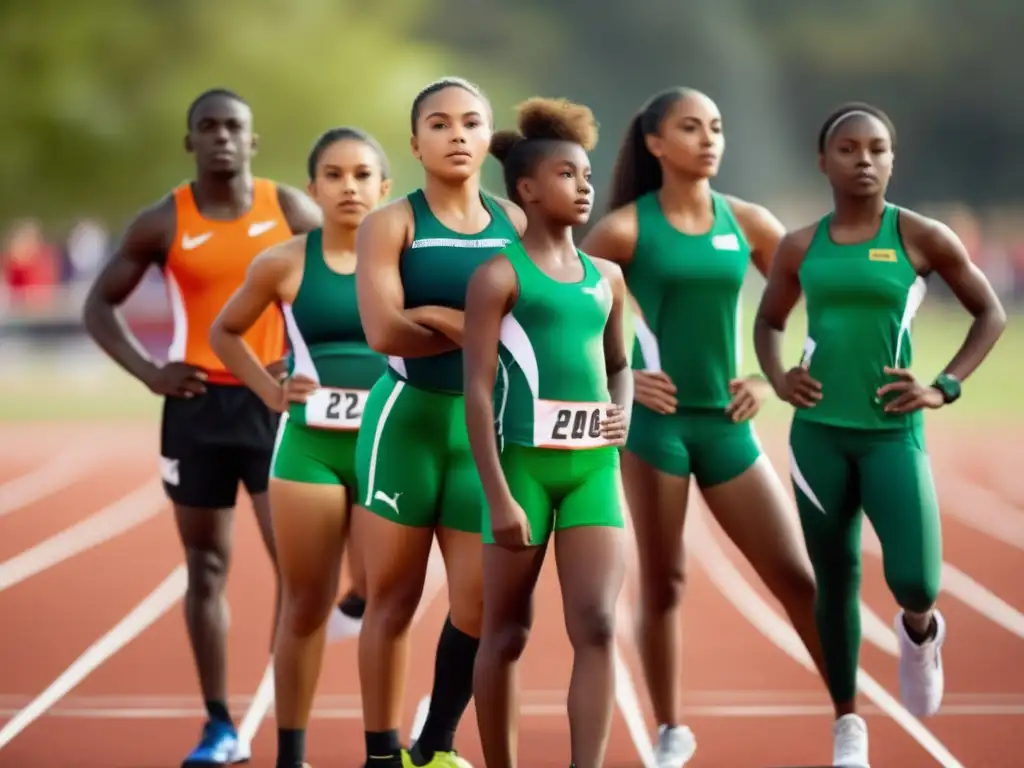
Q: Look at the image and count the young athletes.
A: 6